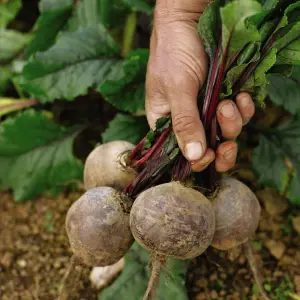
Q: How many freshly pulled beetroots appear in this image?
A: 4